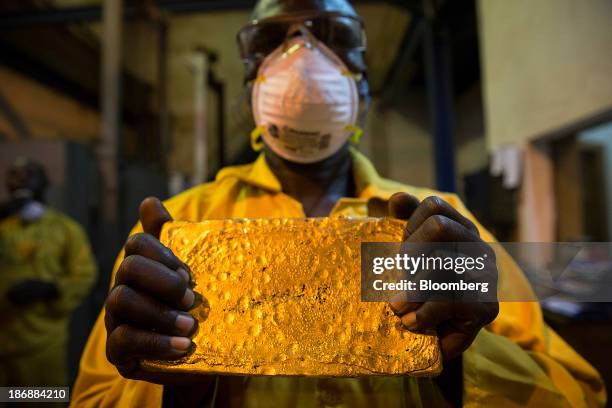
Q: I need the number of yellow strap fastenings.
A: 4